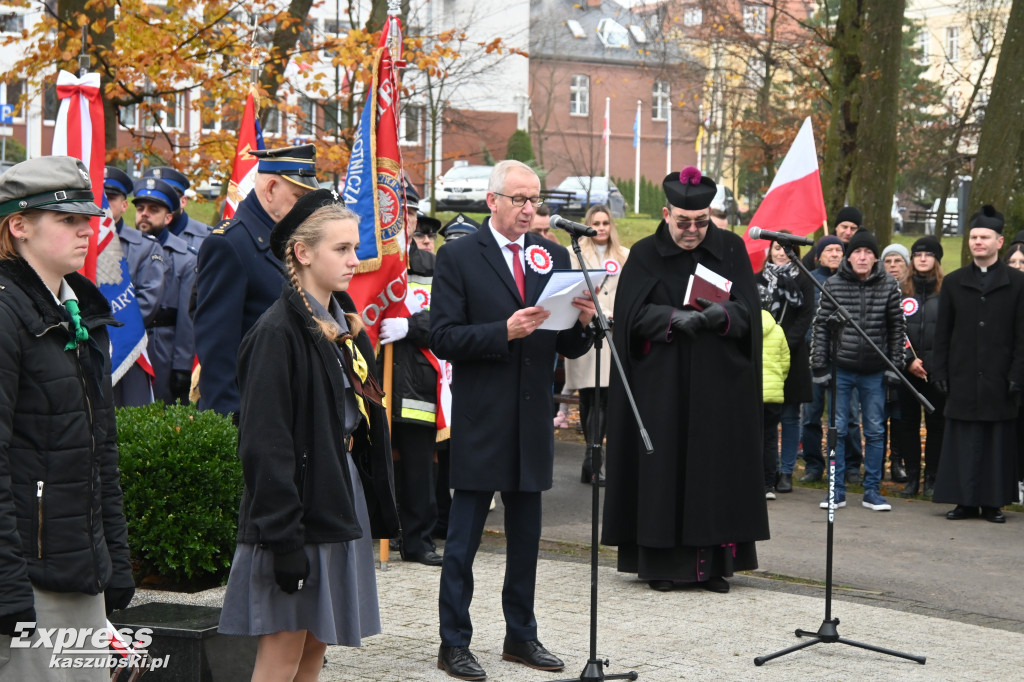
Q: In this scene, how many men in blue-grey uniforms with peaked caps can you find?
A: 3